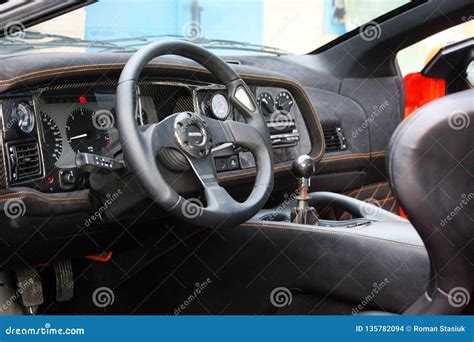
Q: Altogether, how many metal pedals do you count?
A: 2